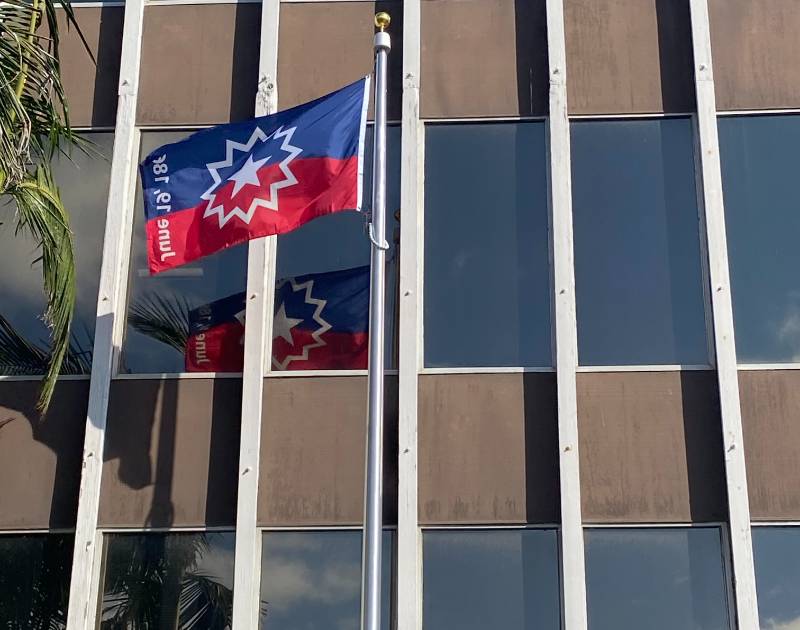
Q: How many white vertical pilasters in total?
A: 5